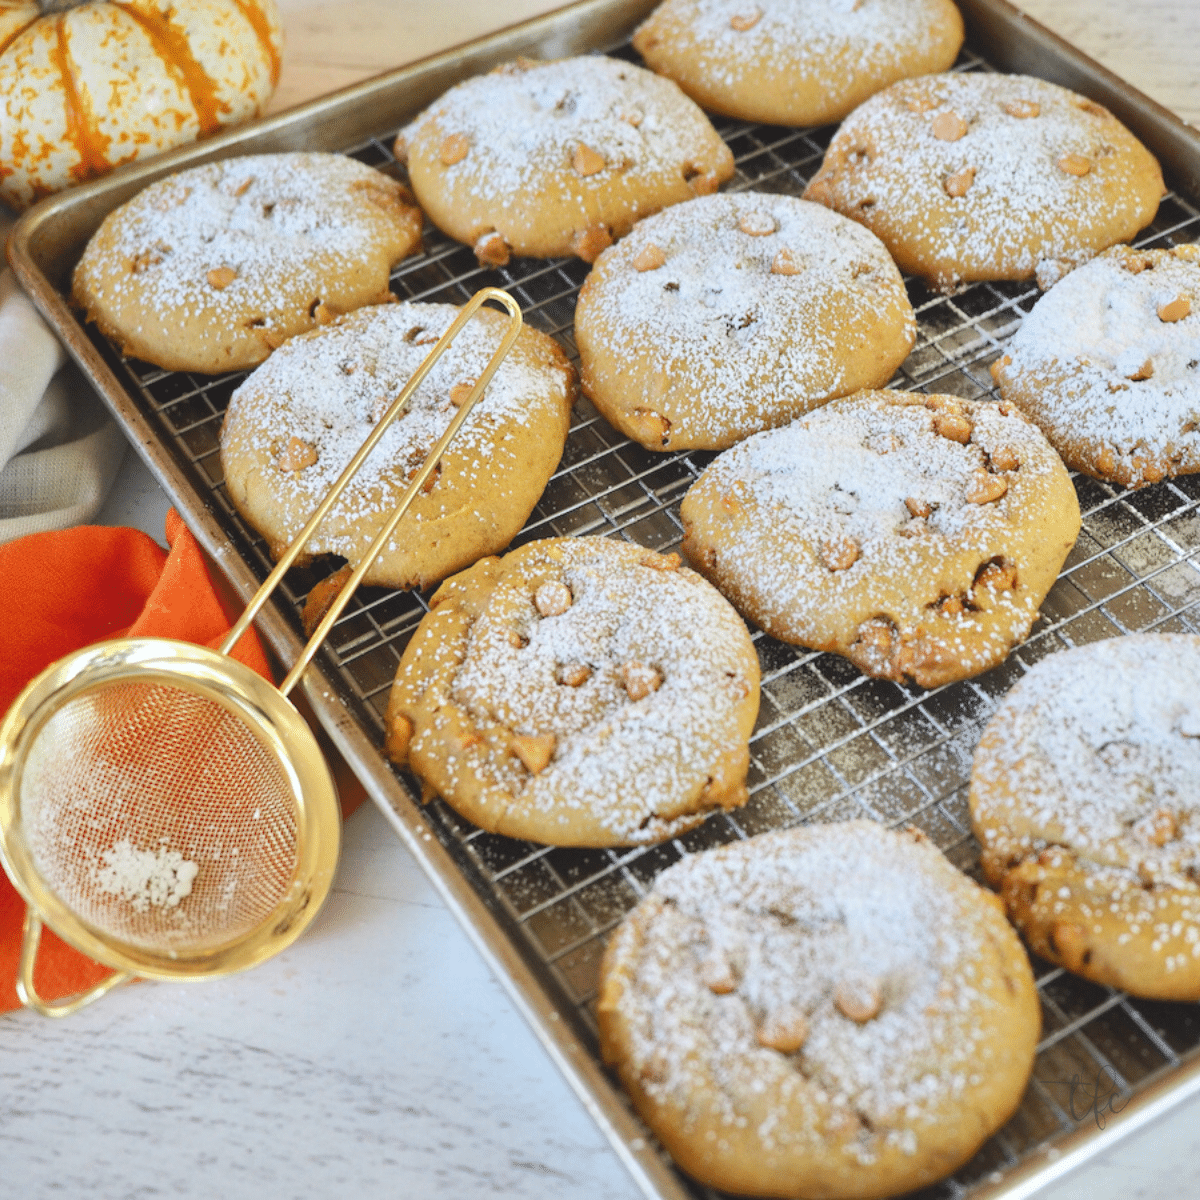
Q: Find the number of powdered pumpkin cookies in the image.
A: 11